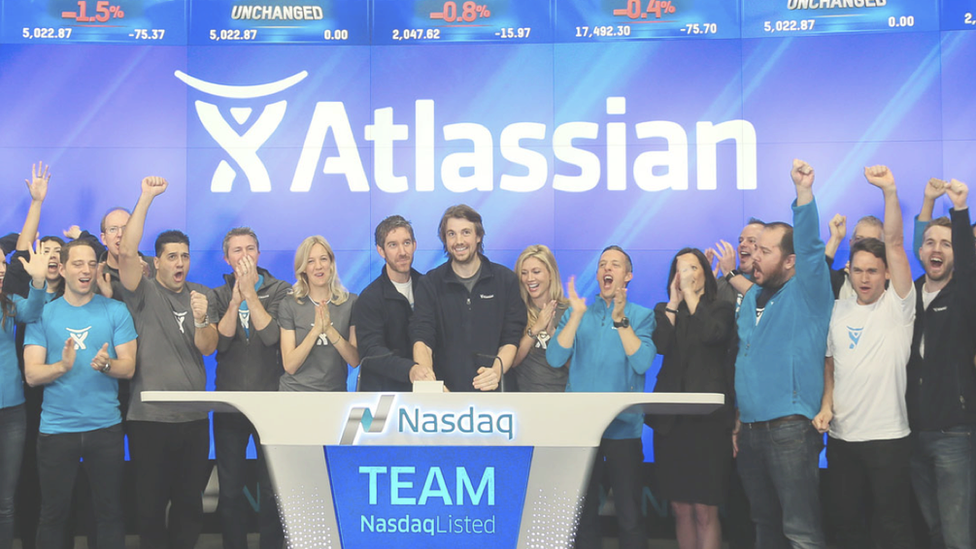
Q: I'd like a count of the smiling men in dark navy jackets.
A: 2